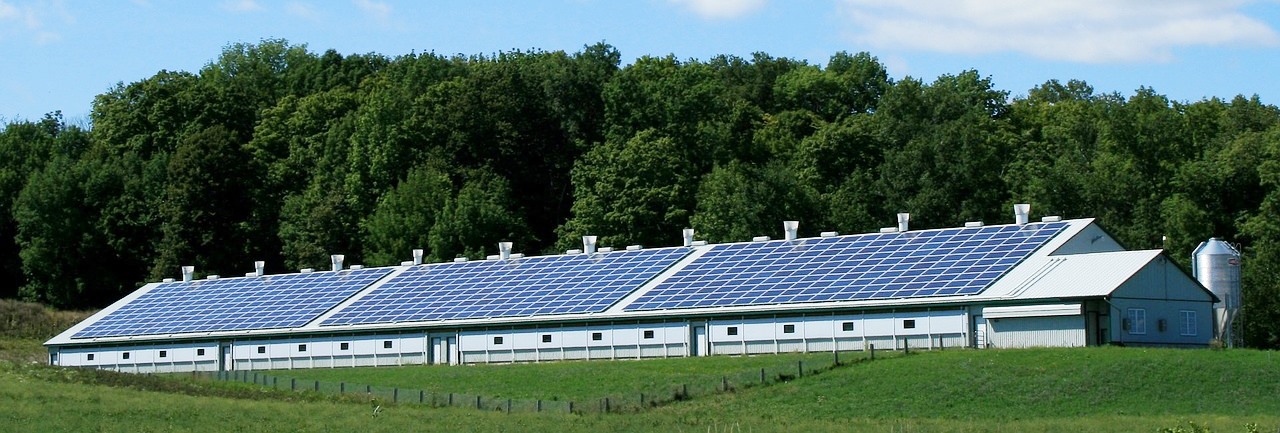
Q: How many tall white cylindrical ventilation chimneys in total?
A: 10